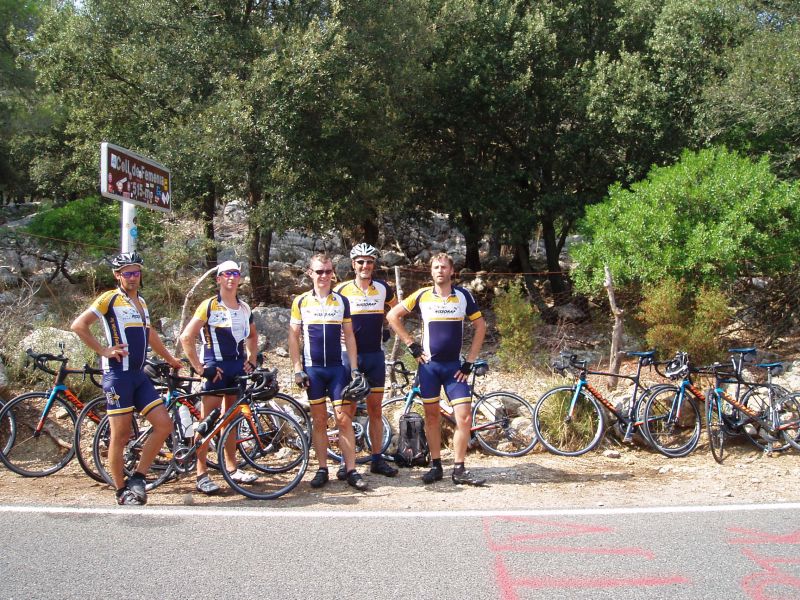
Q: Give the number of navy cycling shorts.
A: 5